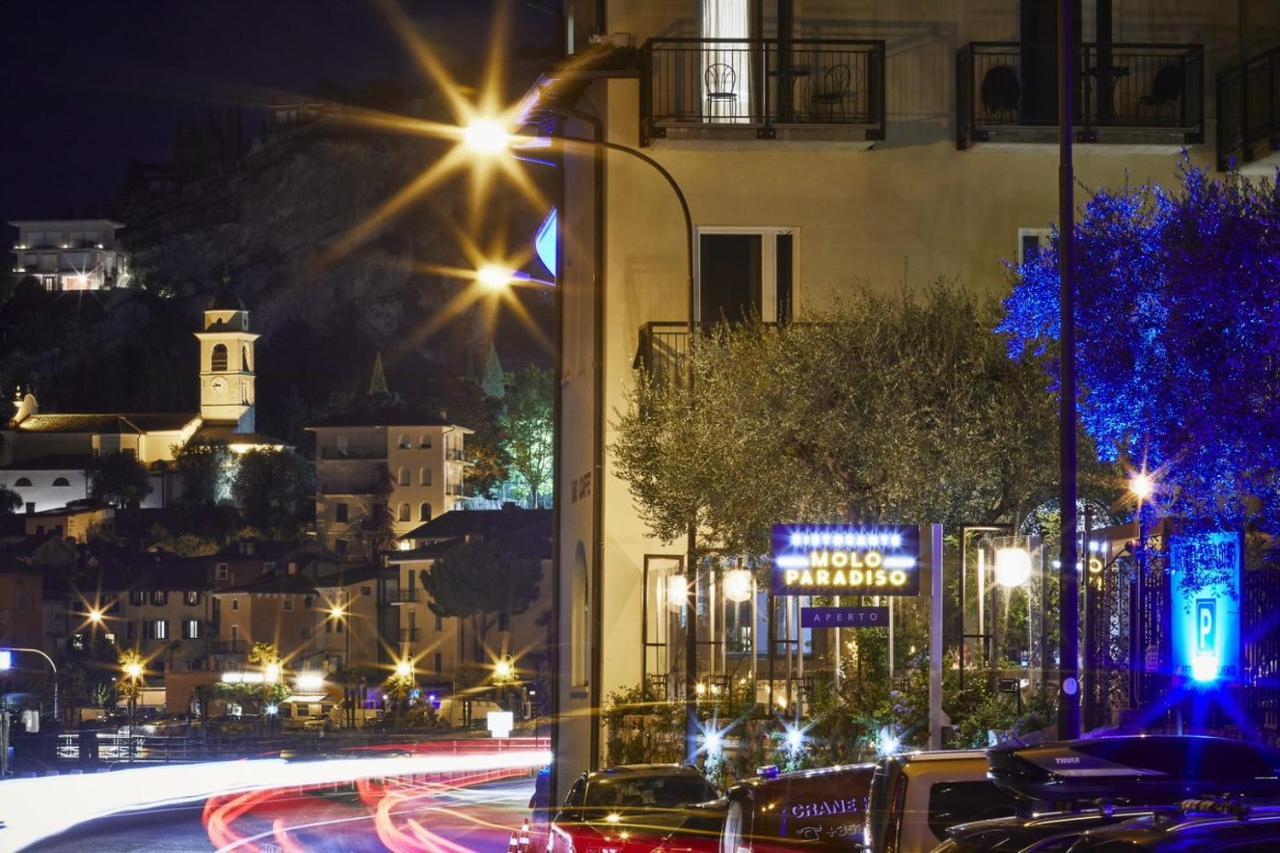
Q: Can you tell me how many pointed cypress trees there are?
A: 2